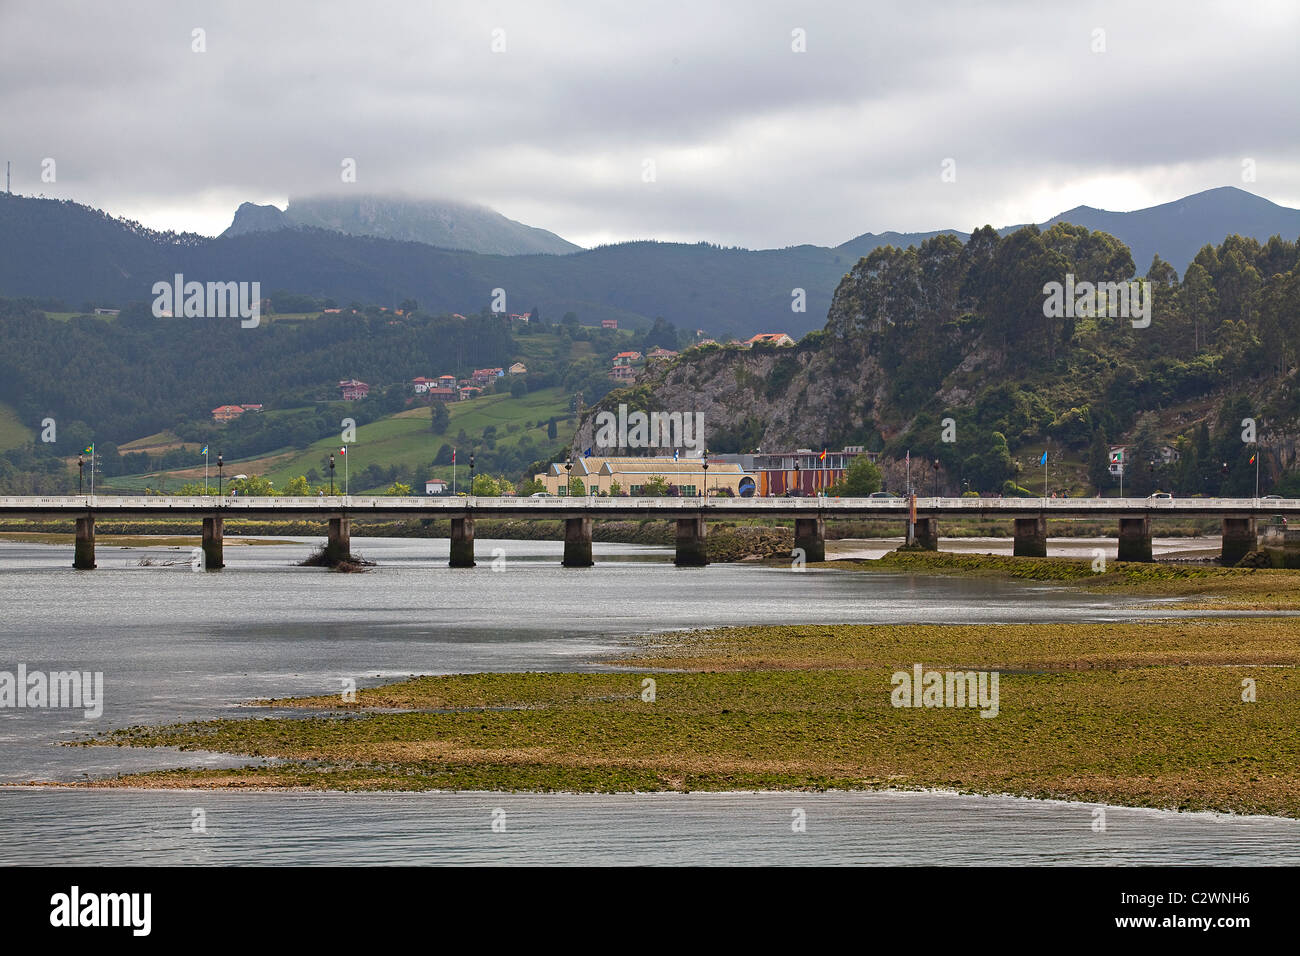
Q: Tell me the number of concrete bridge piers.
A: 11